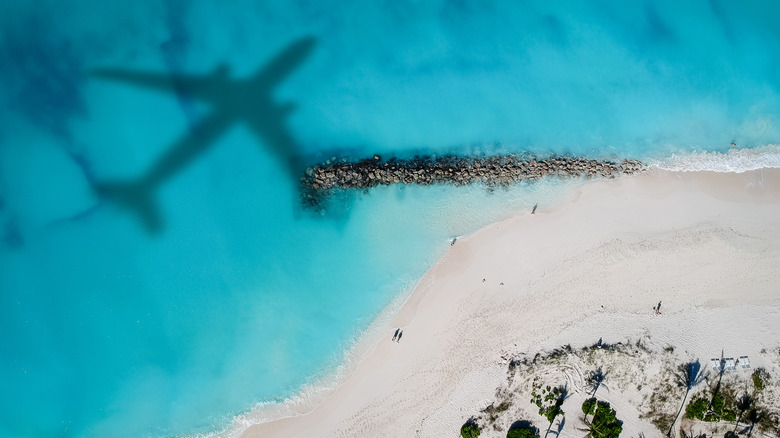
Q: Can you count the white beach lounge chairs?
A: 6